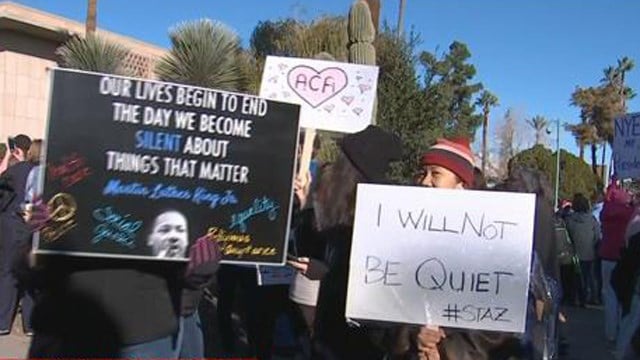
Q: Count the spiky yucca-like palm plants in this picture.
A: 2